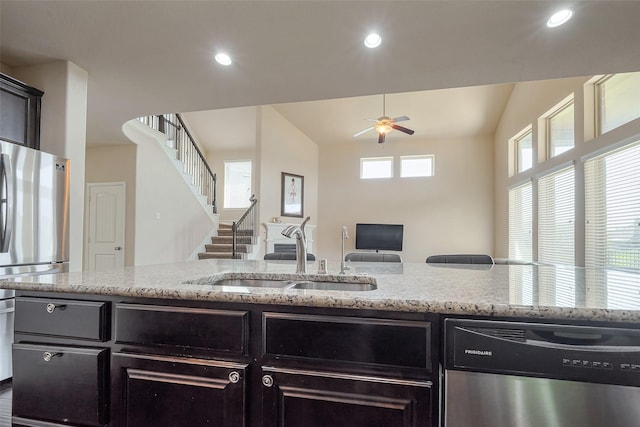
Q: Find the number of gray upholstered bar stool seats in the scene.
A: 3